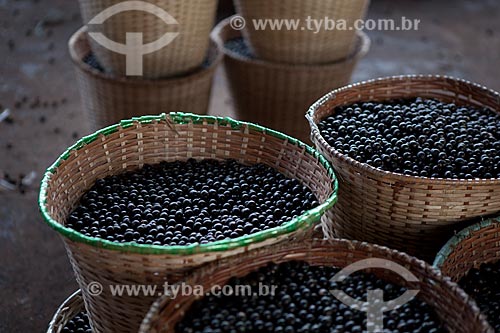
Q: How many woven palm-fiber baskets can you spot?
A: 9